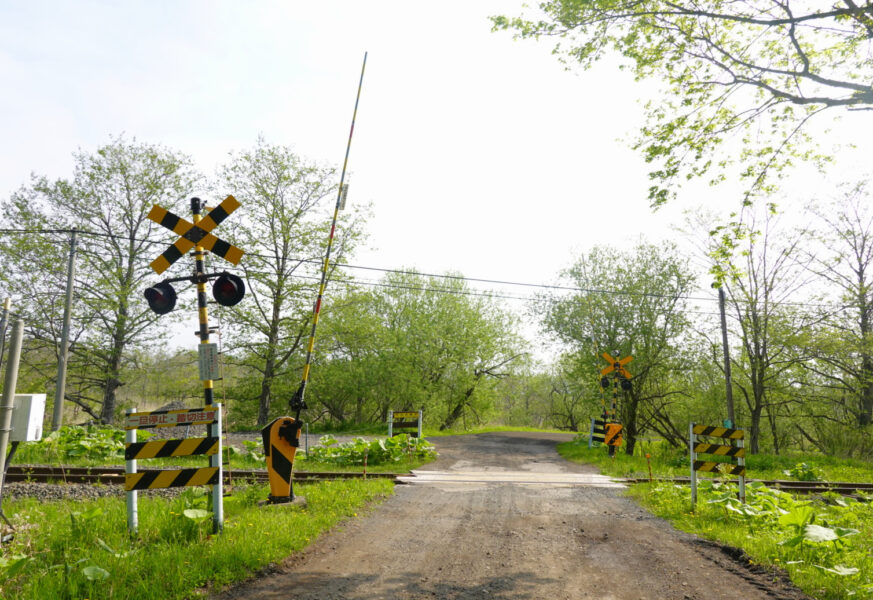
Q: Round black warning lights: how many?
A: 4